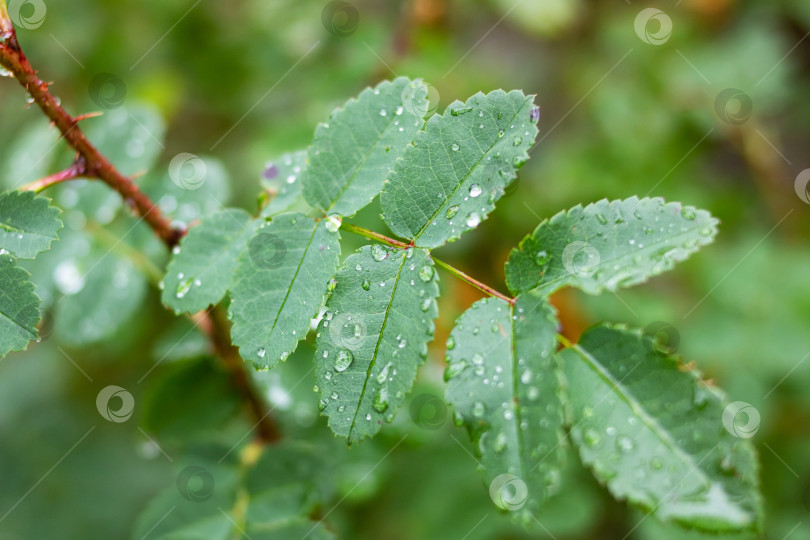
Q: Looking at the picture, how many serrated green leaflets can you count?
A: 11